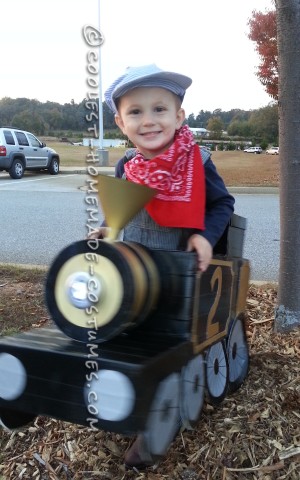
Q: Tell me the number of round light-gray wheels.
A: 4